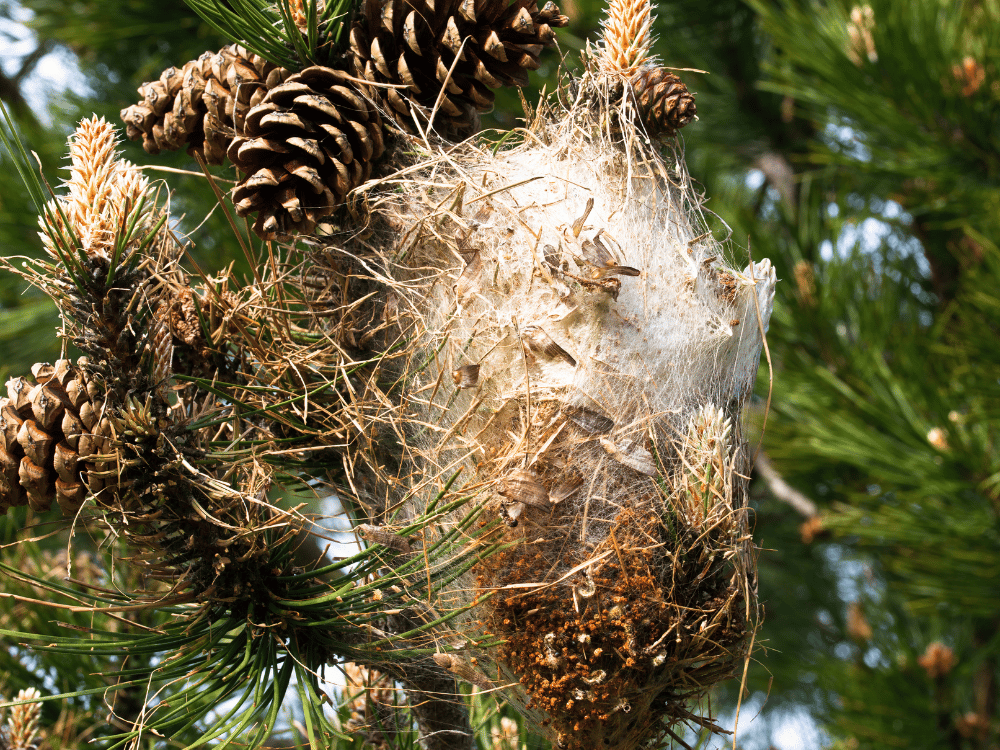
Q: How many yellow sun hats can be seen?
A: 0